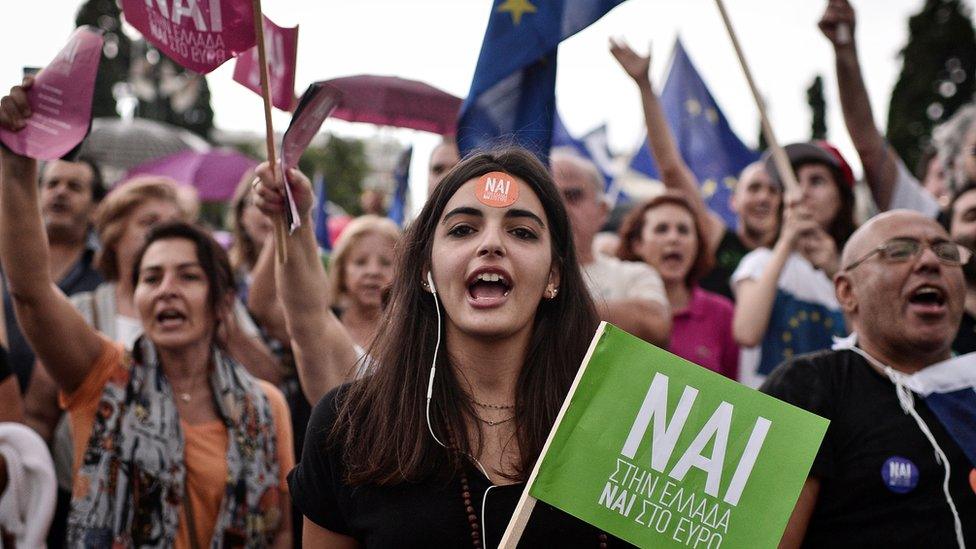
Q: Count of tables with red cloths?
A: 0